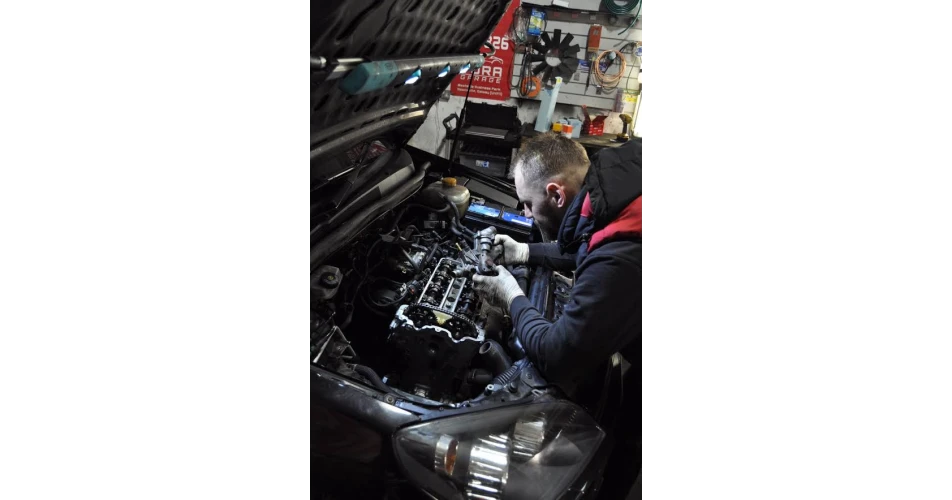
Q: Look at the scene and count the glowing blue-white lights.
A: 3